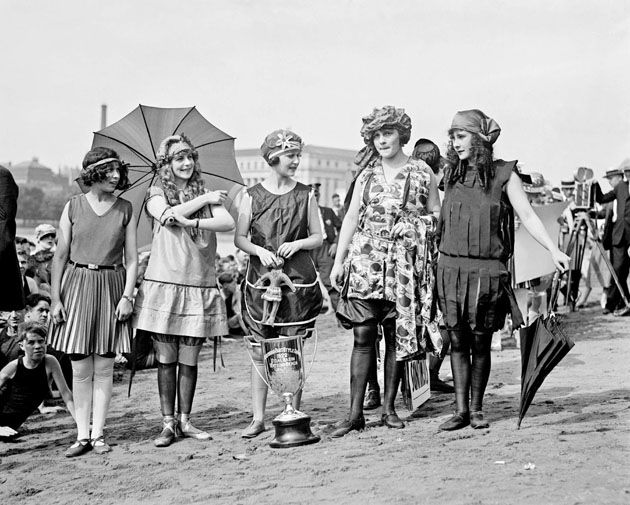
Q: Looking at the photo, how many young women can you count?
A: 5